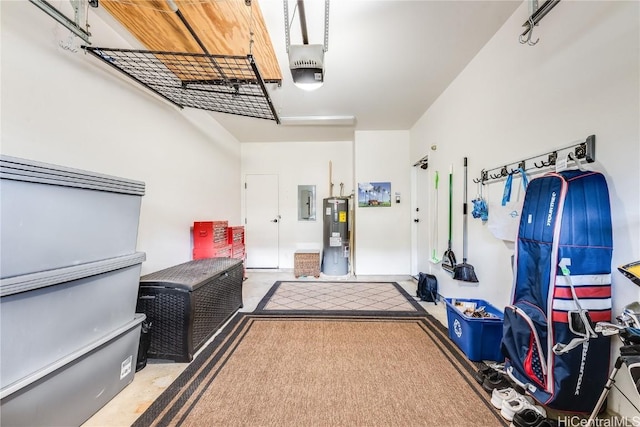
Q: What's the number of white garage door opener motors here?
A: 1